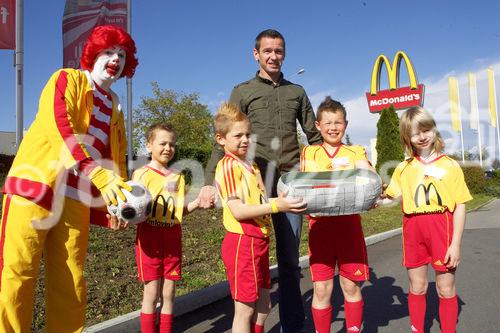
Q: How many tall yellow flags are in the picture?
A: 3